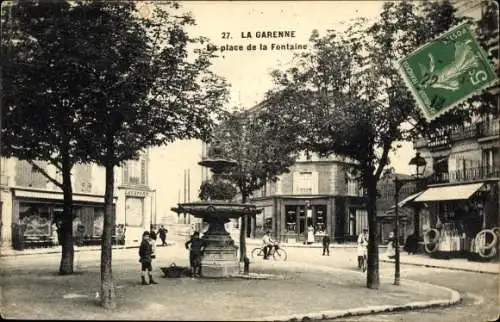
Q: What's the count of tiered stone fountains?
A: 1